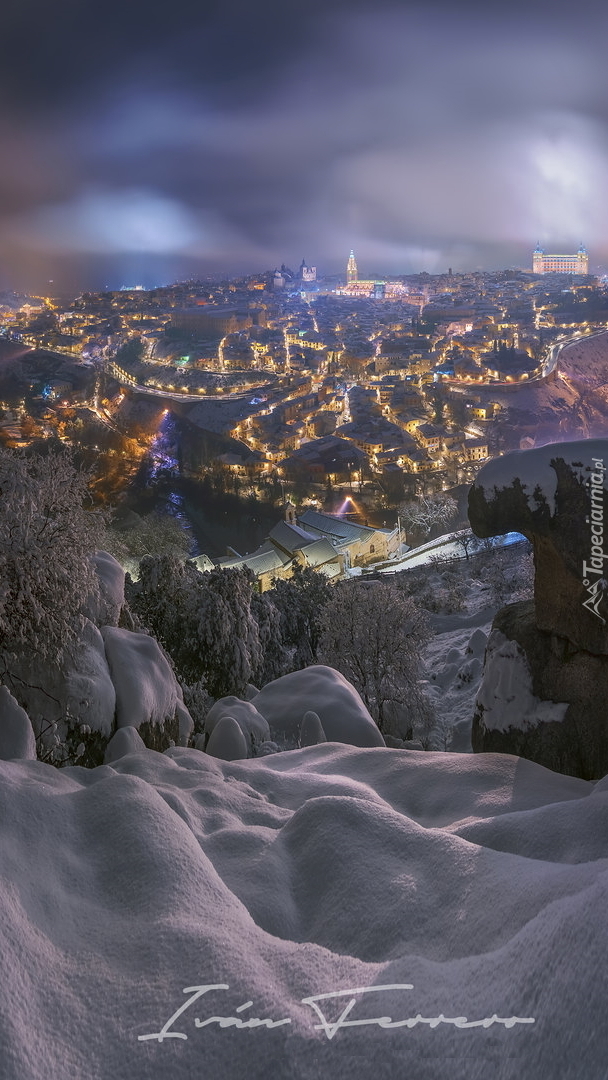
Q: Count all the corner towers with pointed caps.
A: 2